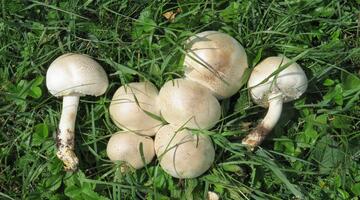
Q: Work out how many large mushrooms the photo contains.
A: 7